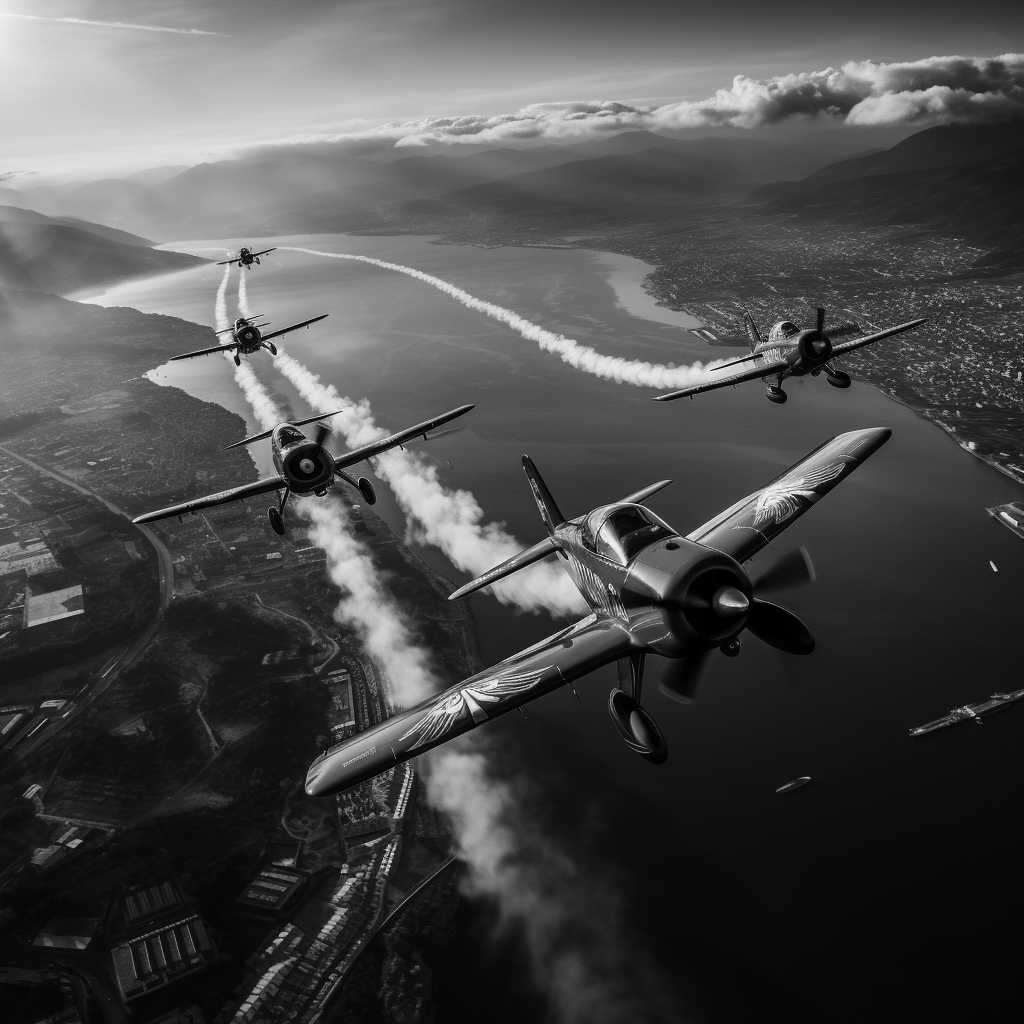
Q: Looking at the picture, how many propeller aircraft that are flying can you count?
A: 5